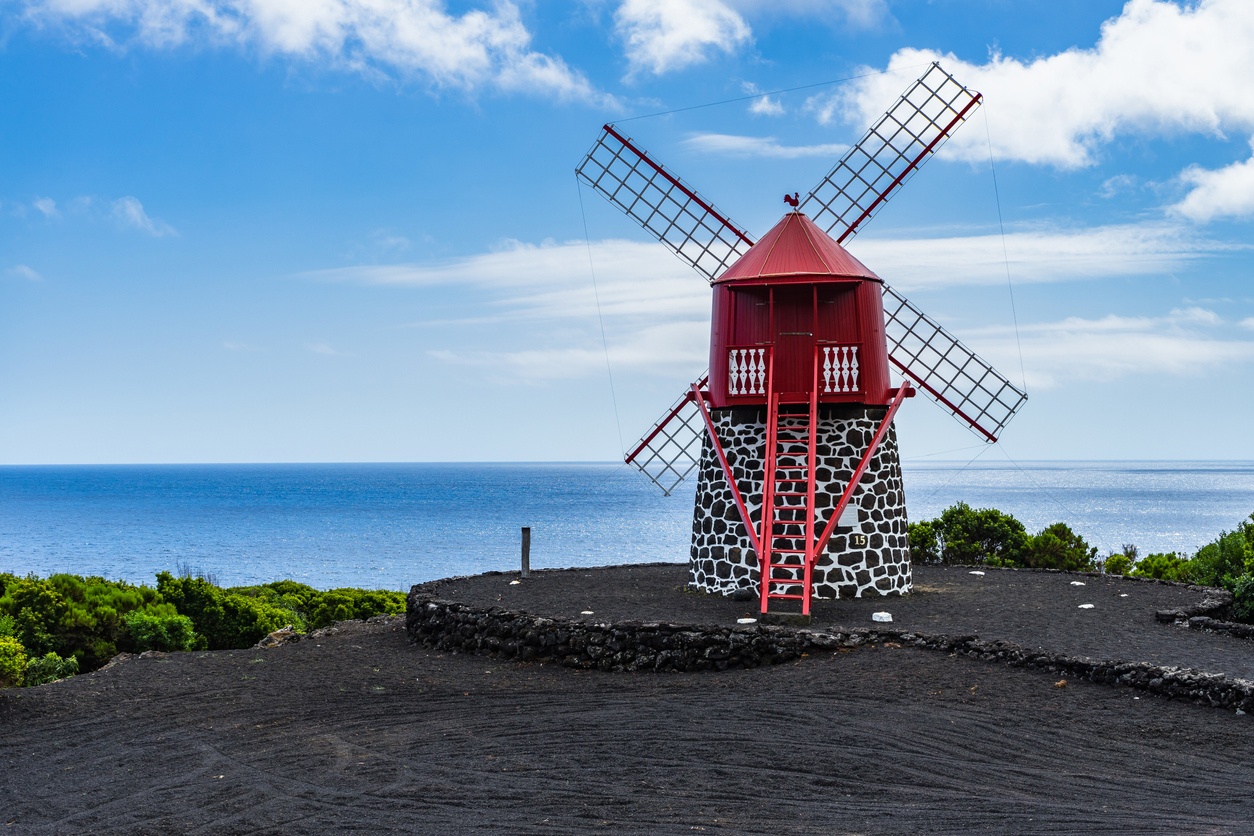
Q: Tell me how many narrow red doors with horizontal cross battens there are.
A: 1